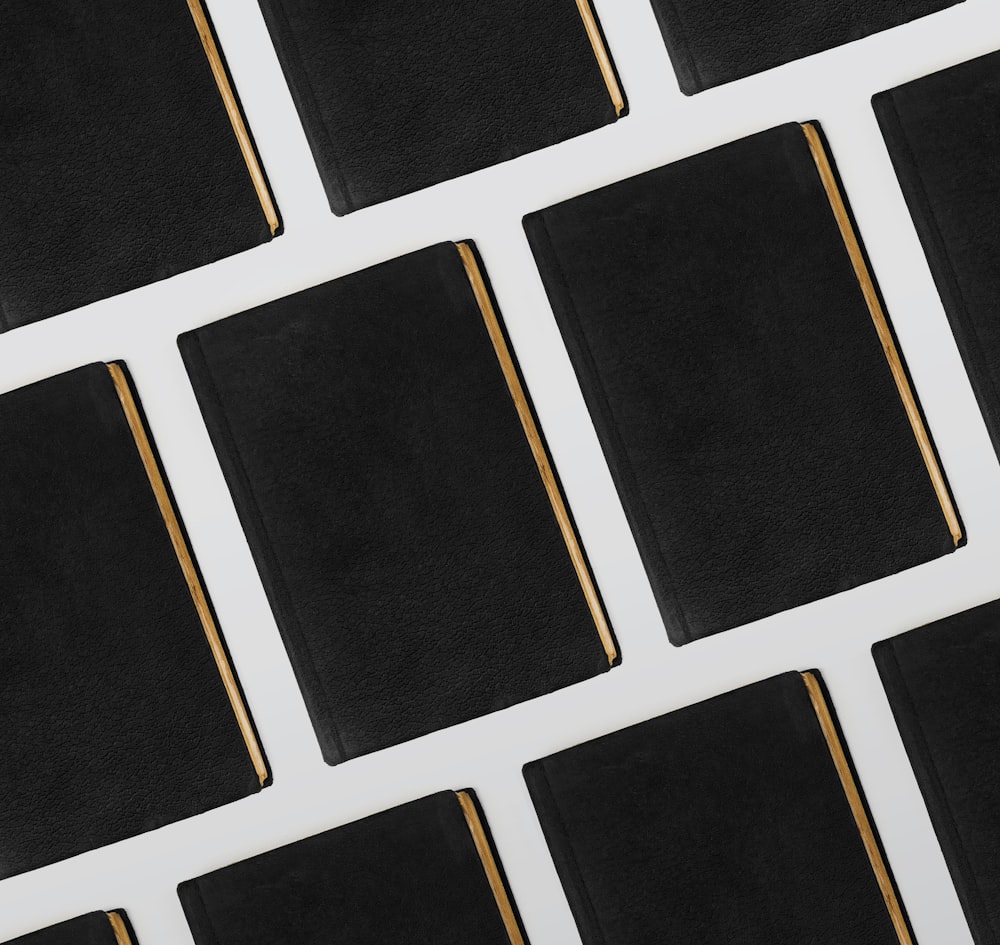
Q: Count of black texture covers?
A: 11